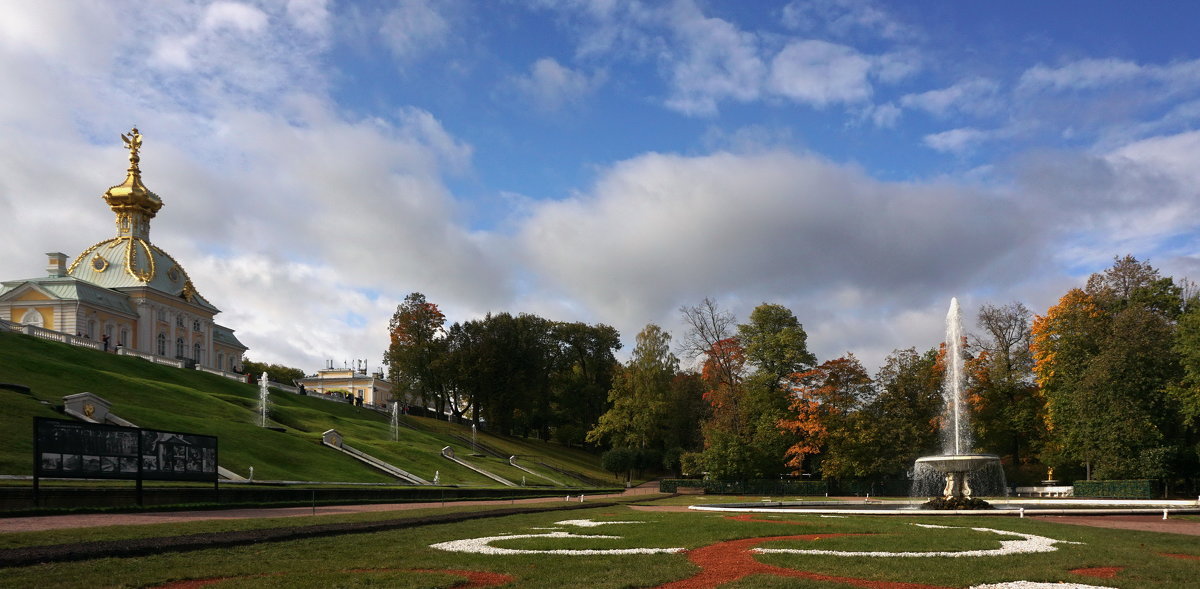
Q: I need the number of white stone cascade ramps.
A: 4